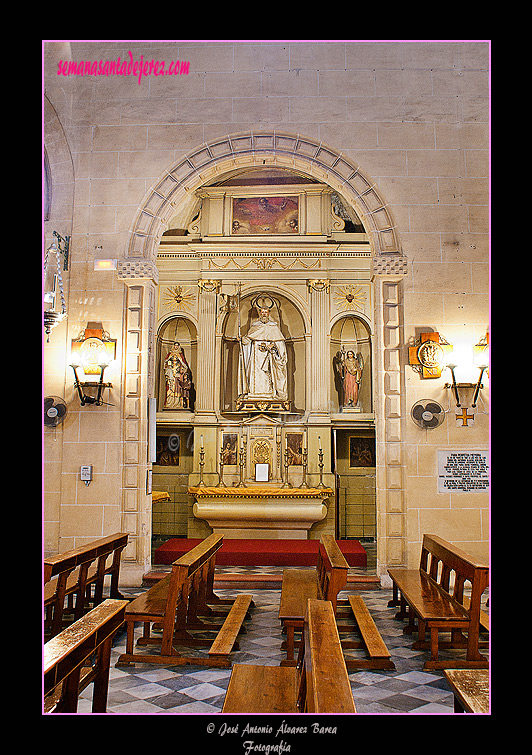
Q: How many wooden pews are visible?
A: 7